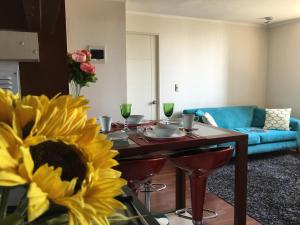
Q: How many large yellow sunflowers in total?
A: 2